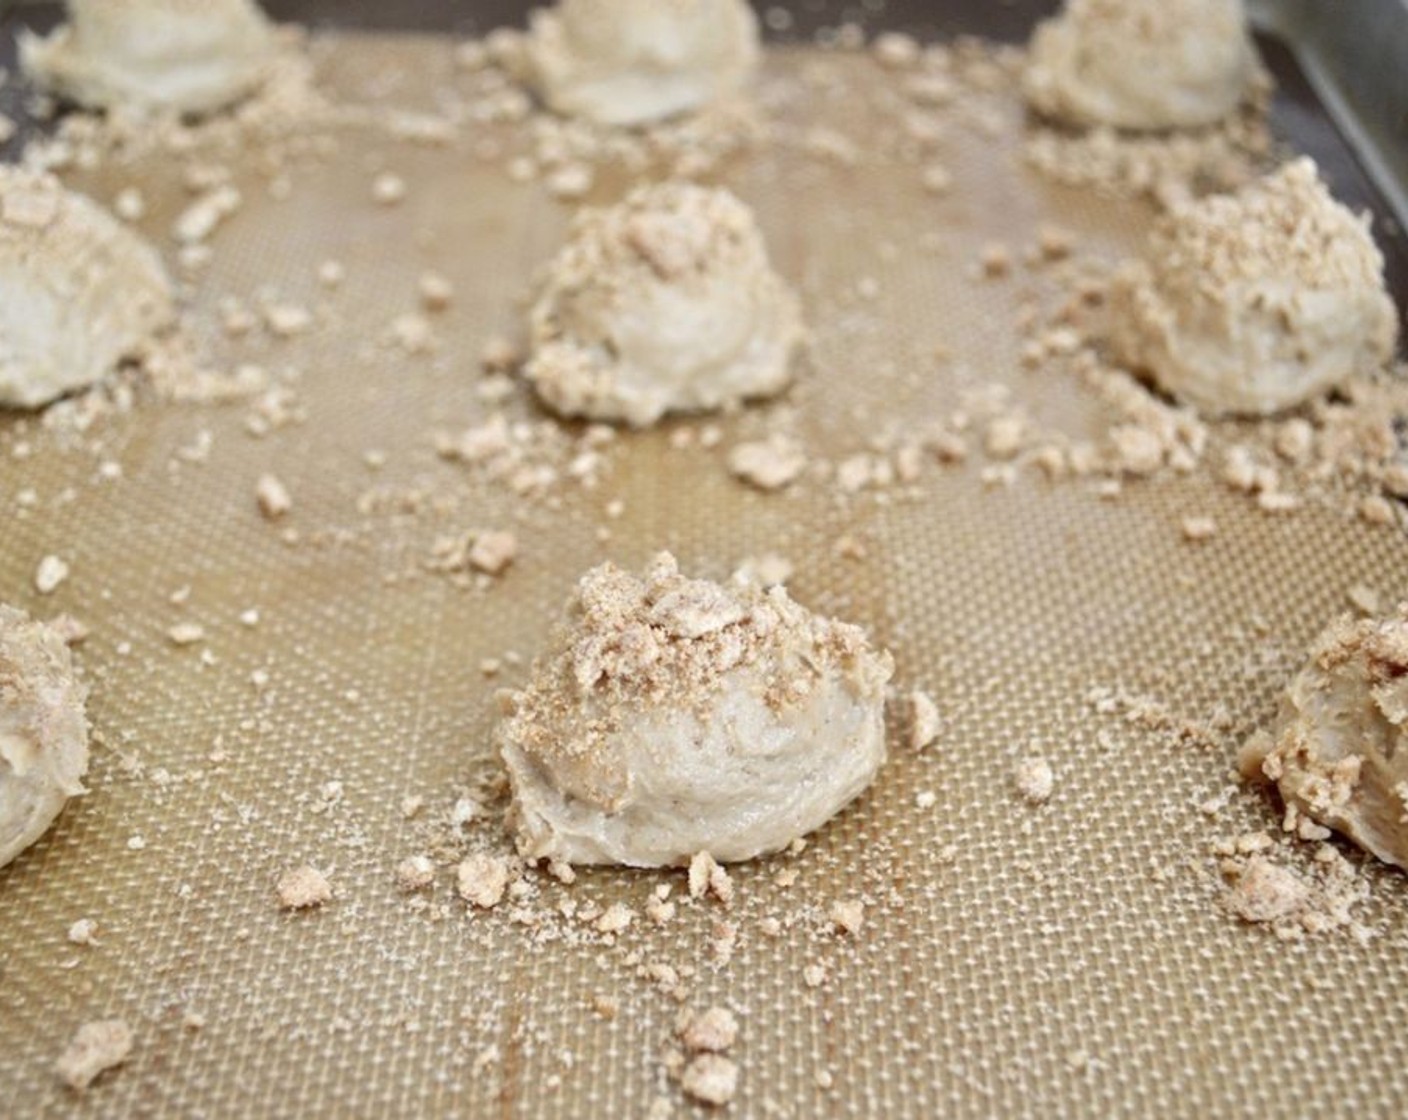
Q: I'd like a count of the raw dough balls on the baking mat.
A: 9